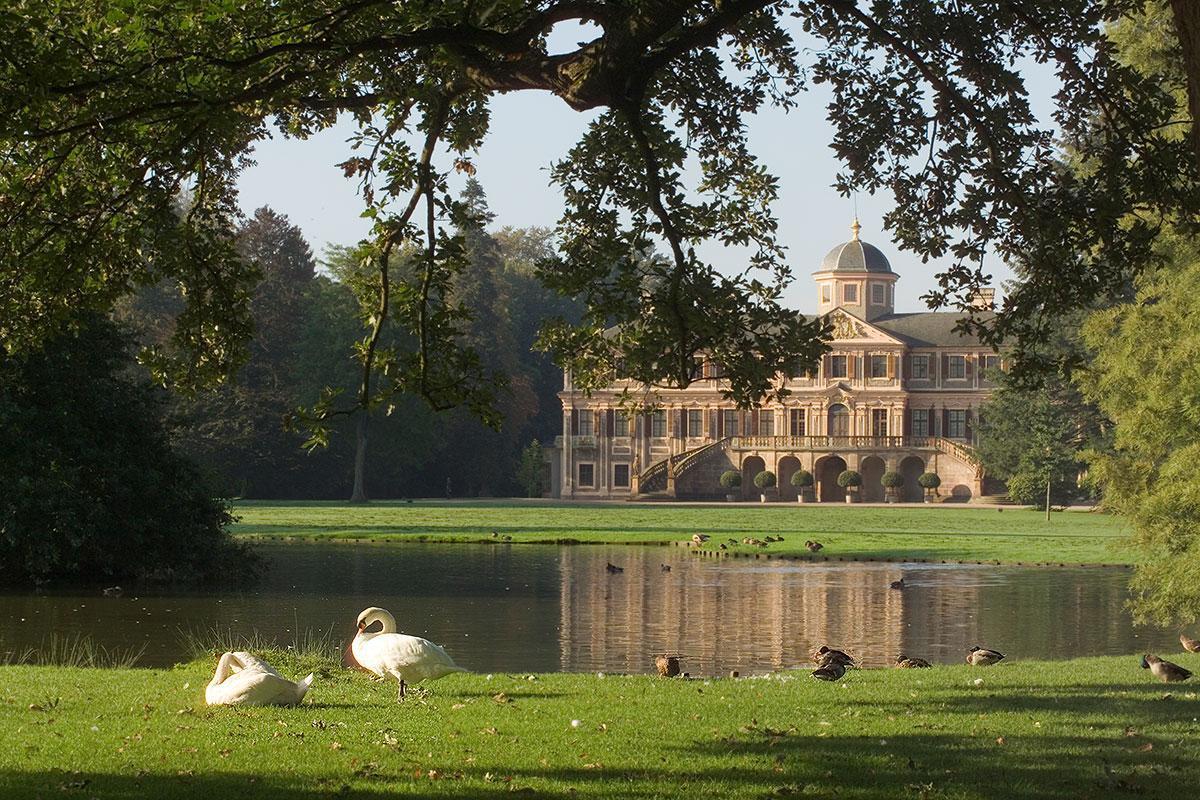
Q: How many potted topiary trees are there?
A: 6